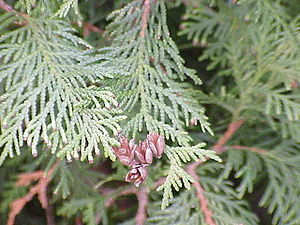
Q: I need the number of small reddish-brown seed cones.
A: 4